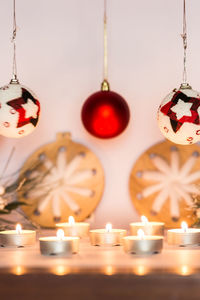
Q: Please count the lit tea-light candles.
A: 7